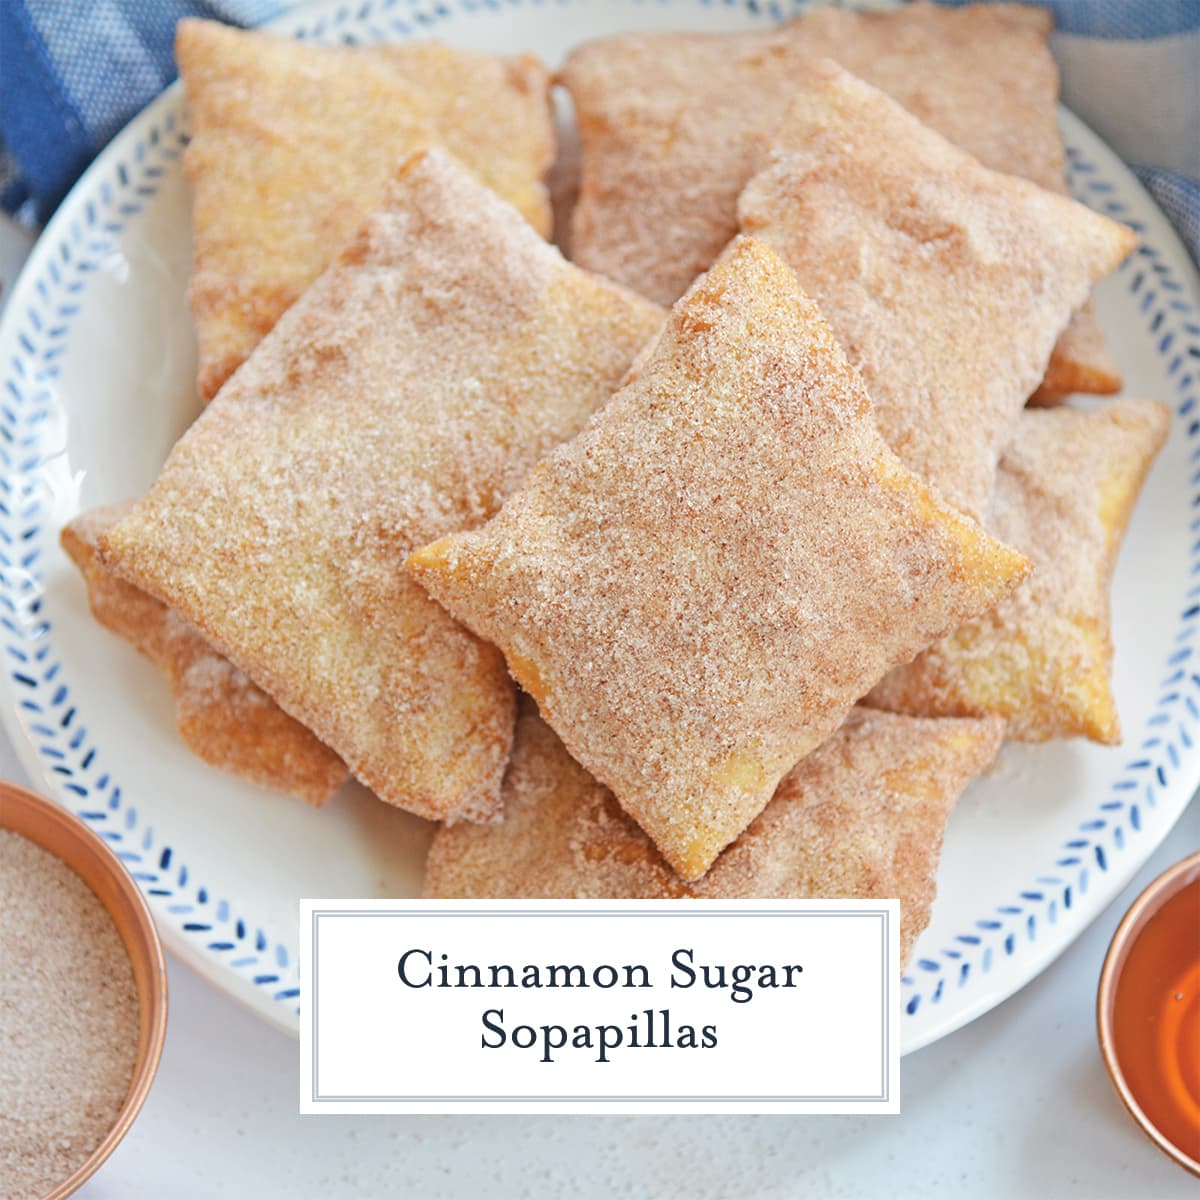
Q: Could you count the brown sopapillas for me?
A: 8